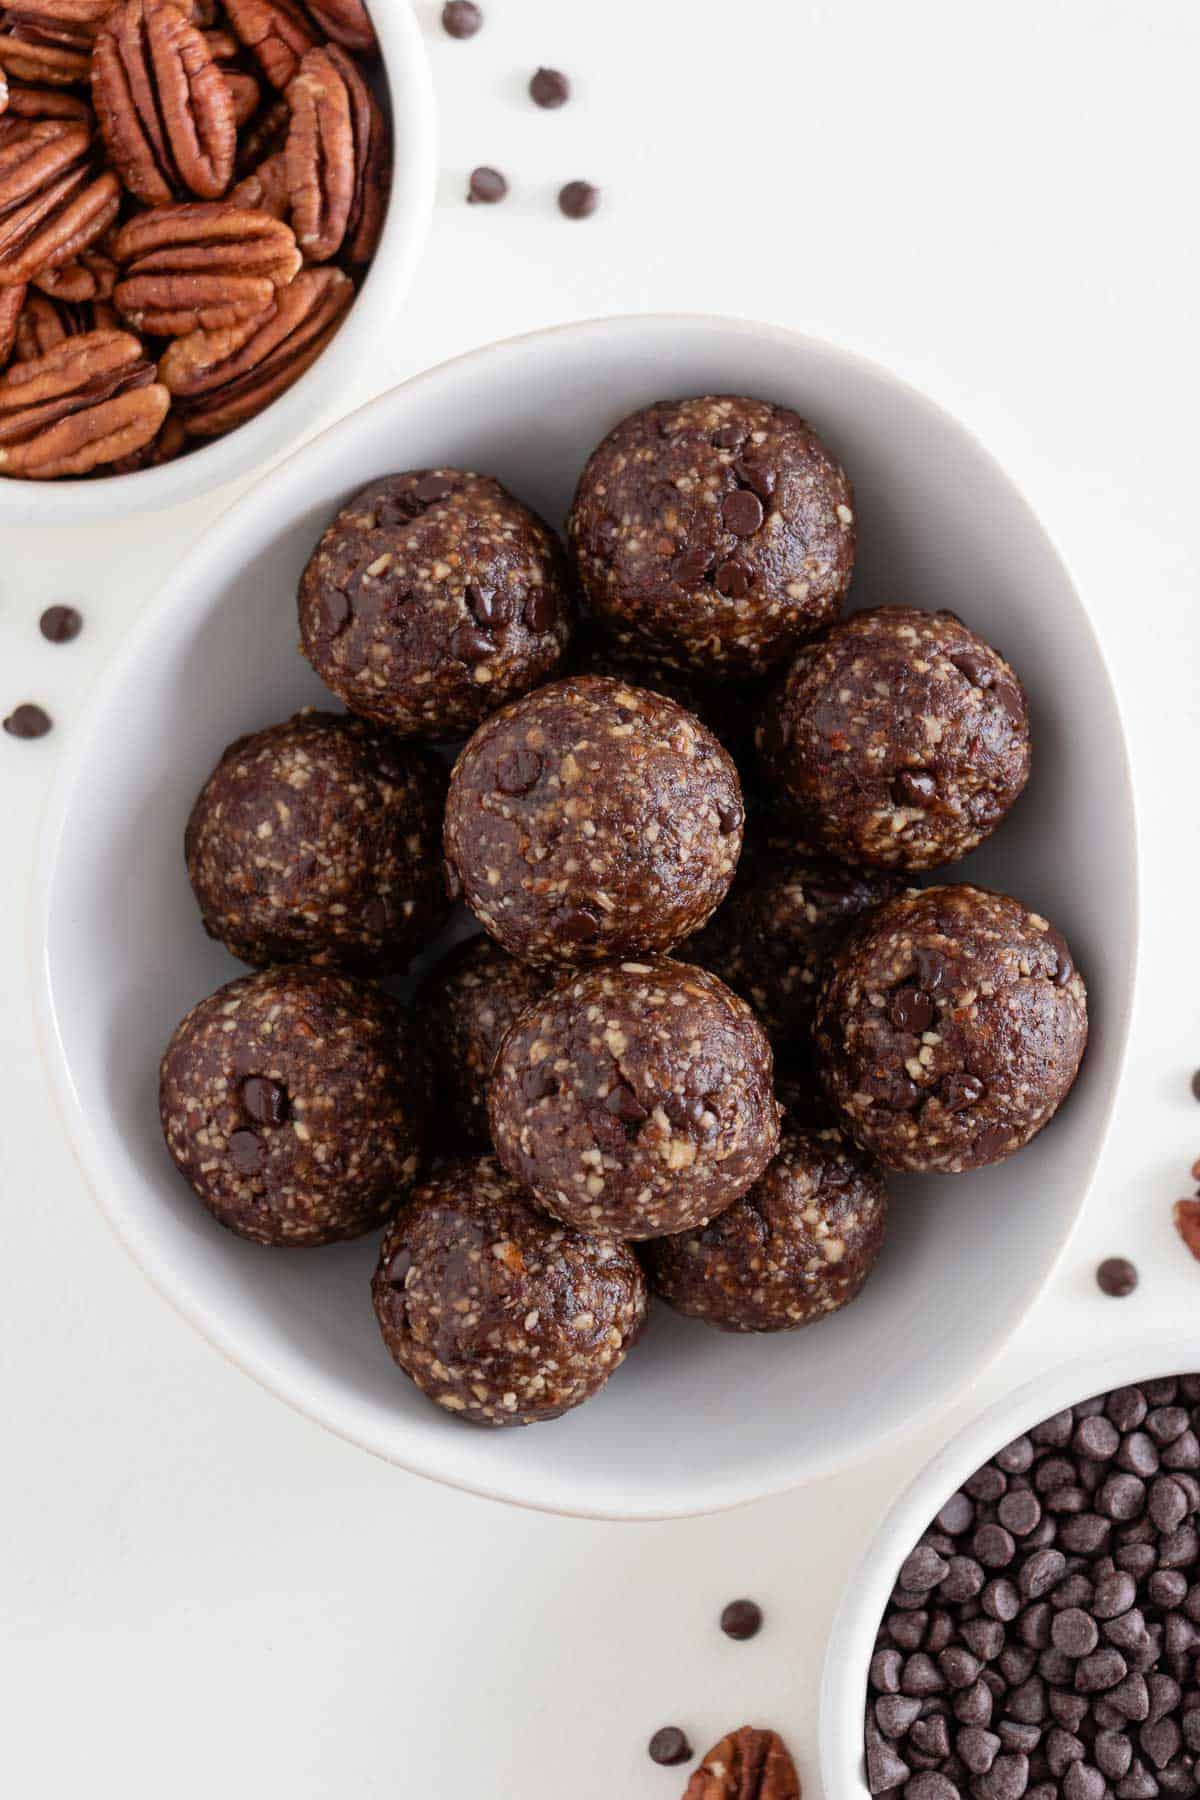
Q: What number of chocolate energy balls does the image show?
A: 12